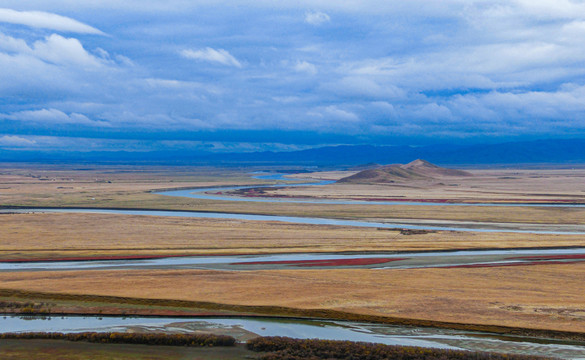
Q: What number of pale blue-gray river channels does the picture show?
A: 4